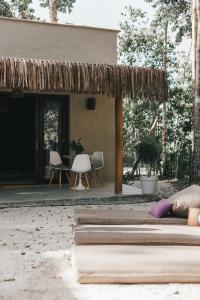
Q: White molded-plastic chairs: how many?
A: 3